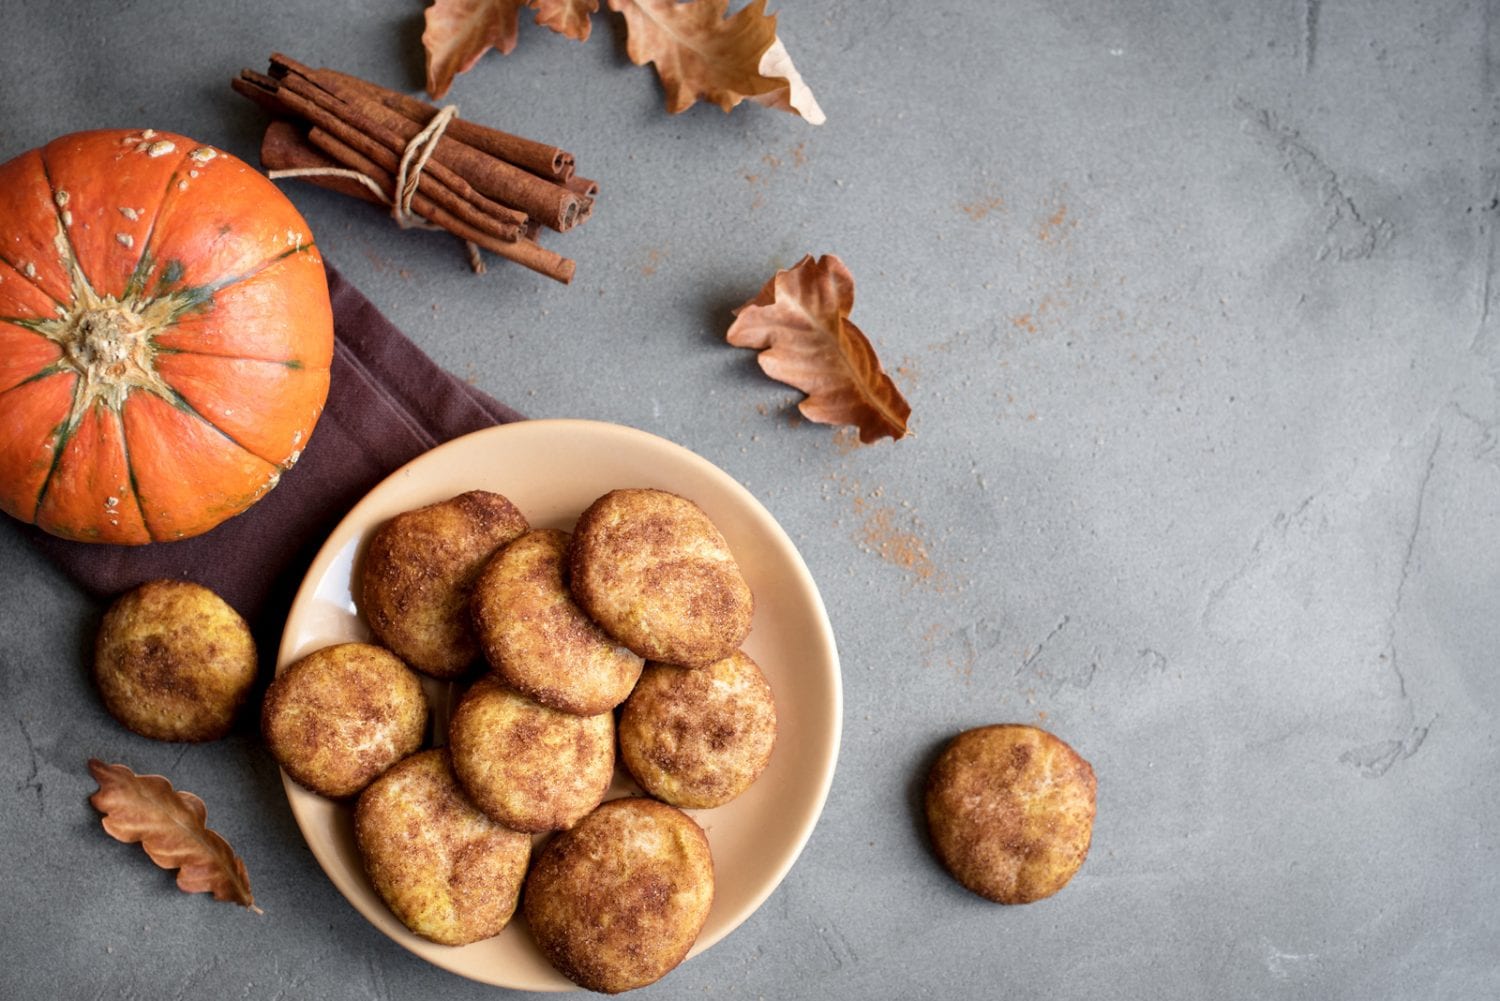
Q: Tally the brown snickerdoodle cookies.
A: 10